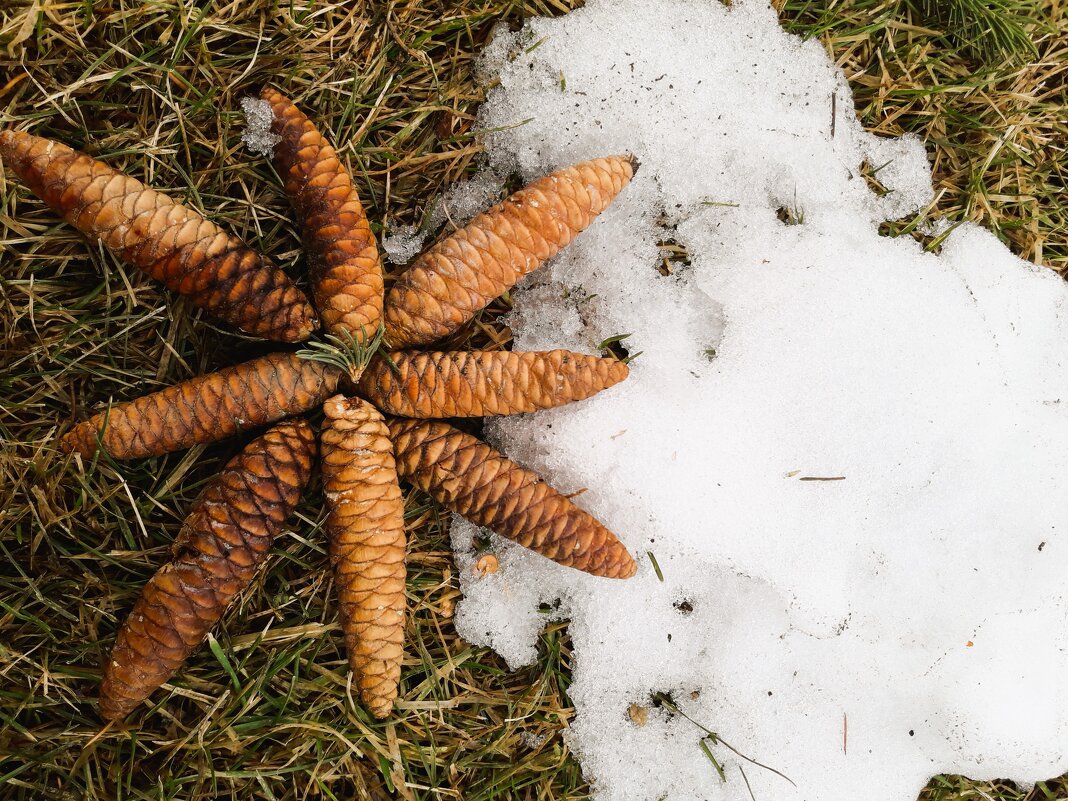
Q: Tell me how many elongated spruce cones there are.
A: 8